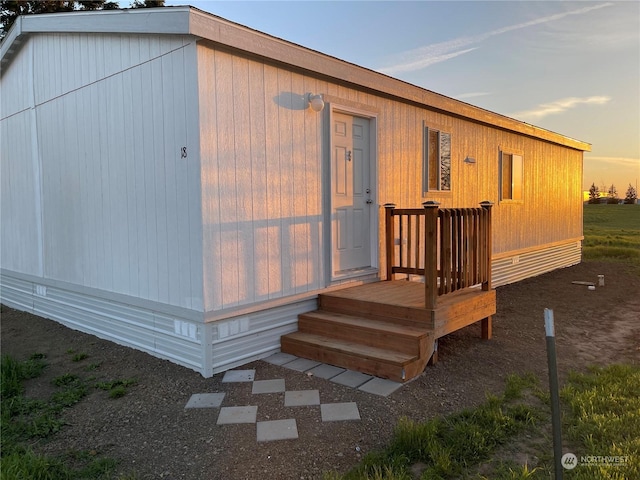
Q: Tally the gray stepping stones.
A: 12